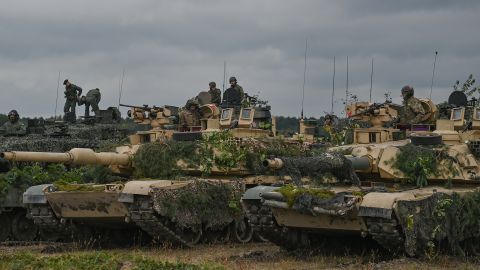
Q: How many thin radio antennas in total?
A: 8